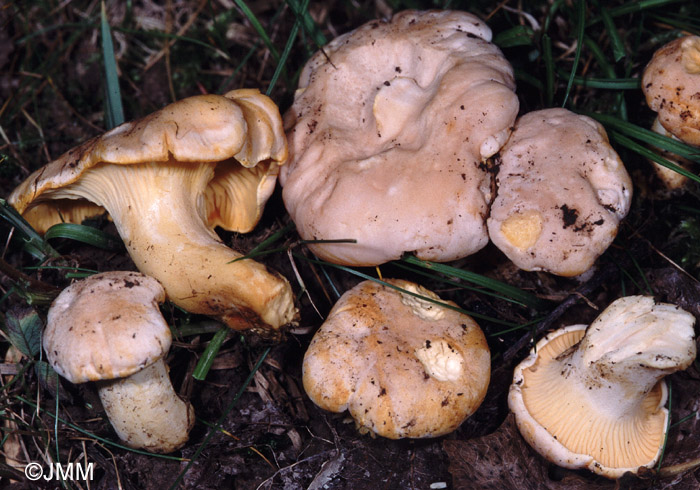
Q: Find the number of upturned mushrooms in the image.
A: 1